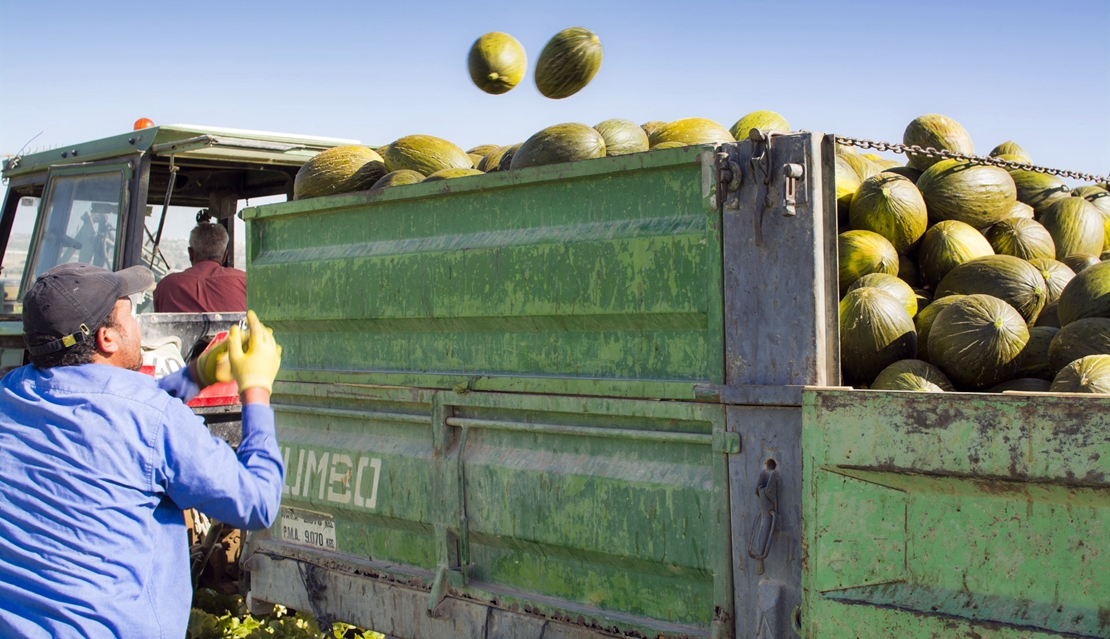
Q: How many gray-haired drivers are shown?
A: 1